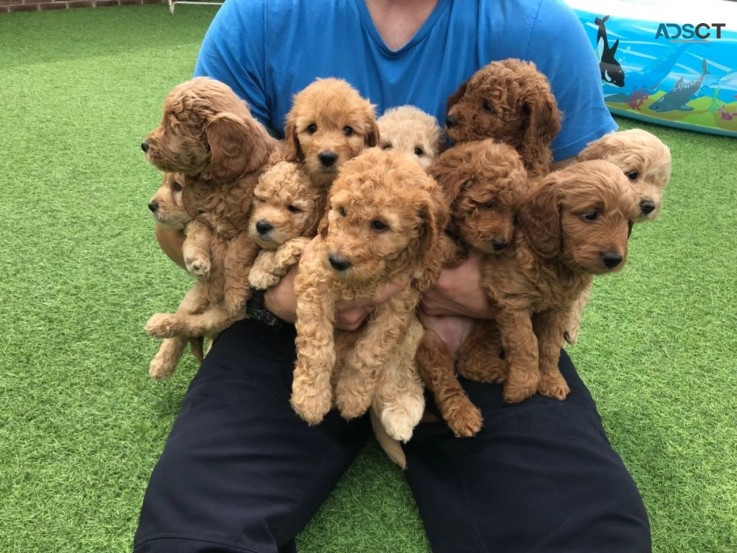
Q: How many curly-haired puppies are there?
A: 10